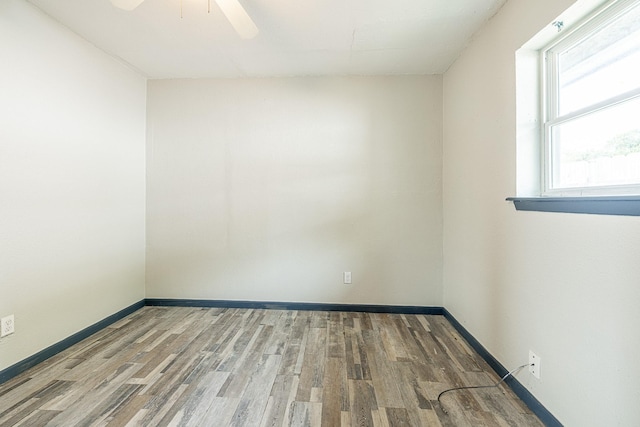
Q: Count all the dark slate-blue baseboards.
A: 3